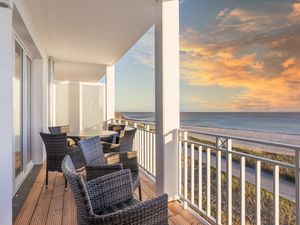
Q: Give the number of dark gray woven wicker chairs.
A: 6